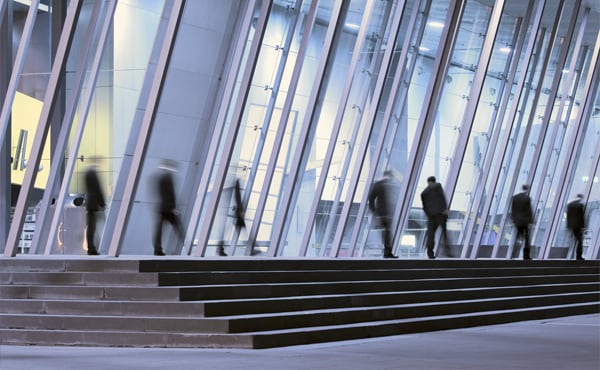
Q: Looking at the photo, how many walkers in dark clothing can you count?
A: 7